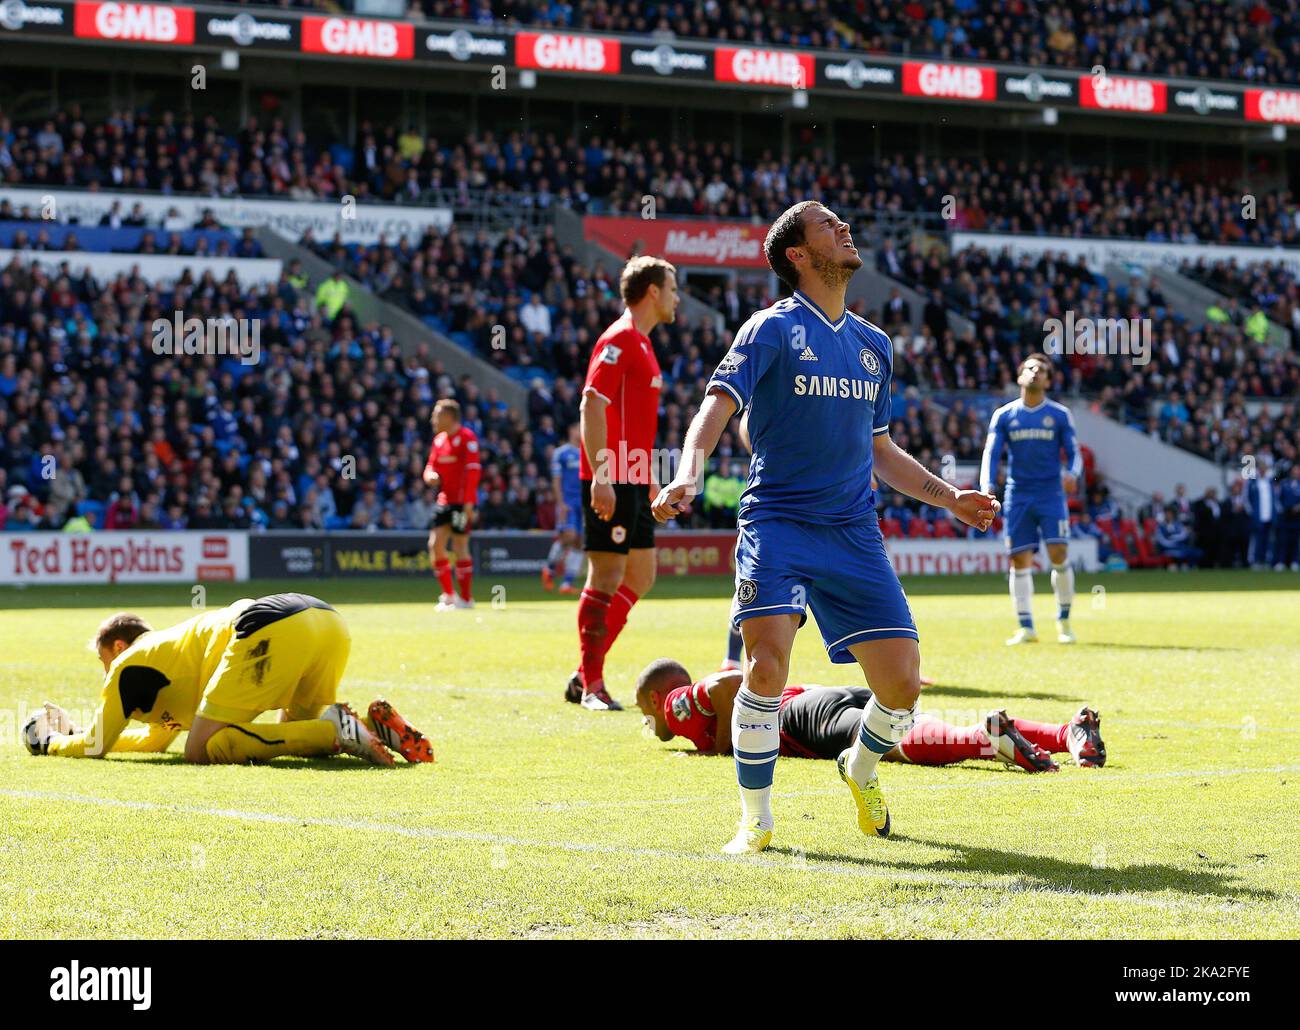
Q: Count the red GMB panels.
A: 7